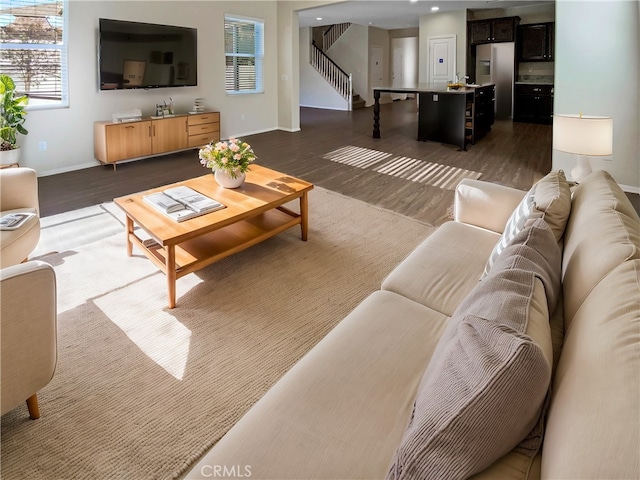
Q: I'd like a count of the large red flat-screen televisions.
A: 0